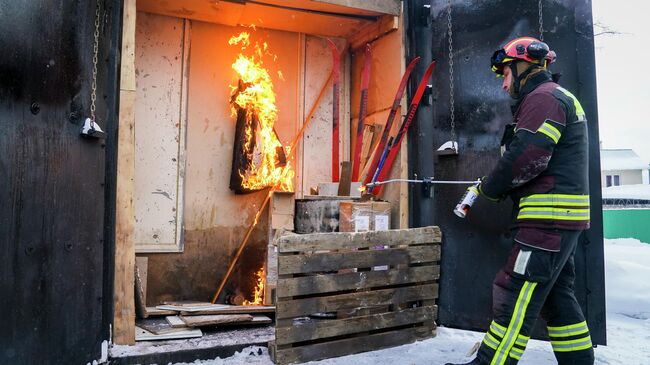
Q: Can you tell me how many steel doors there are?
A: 2